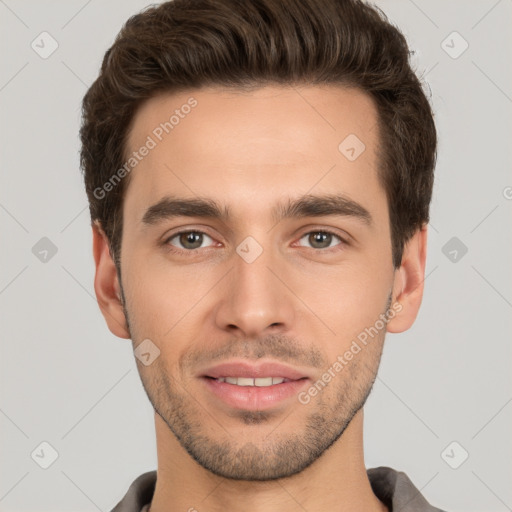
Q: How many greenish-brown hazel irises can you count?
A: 2